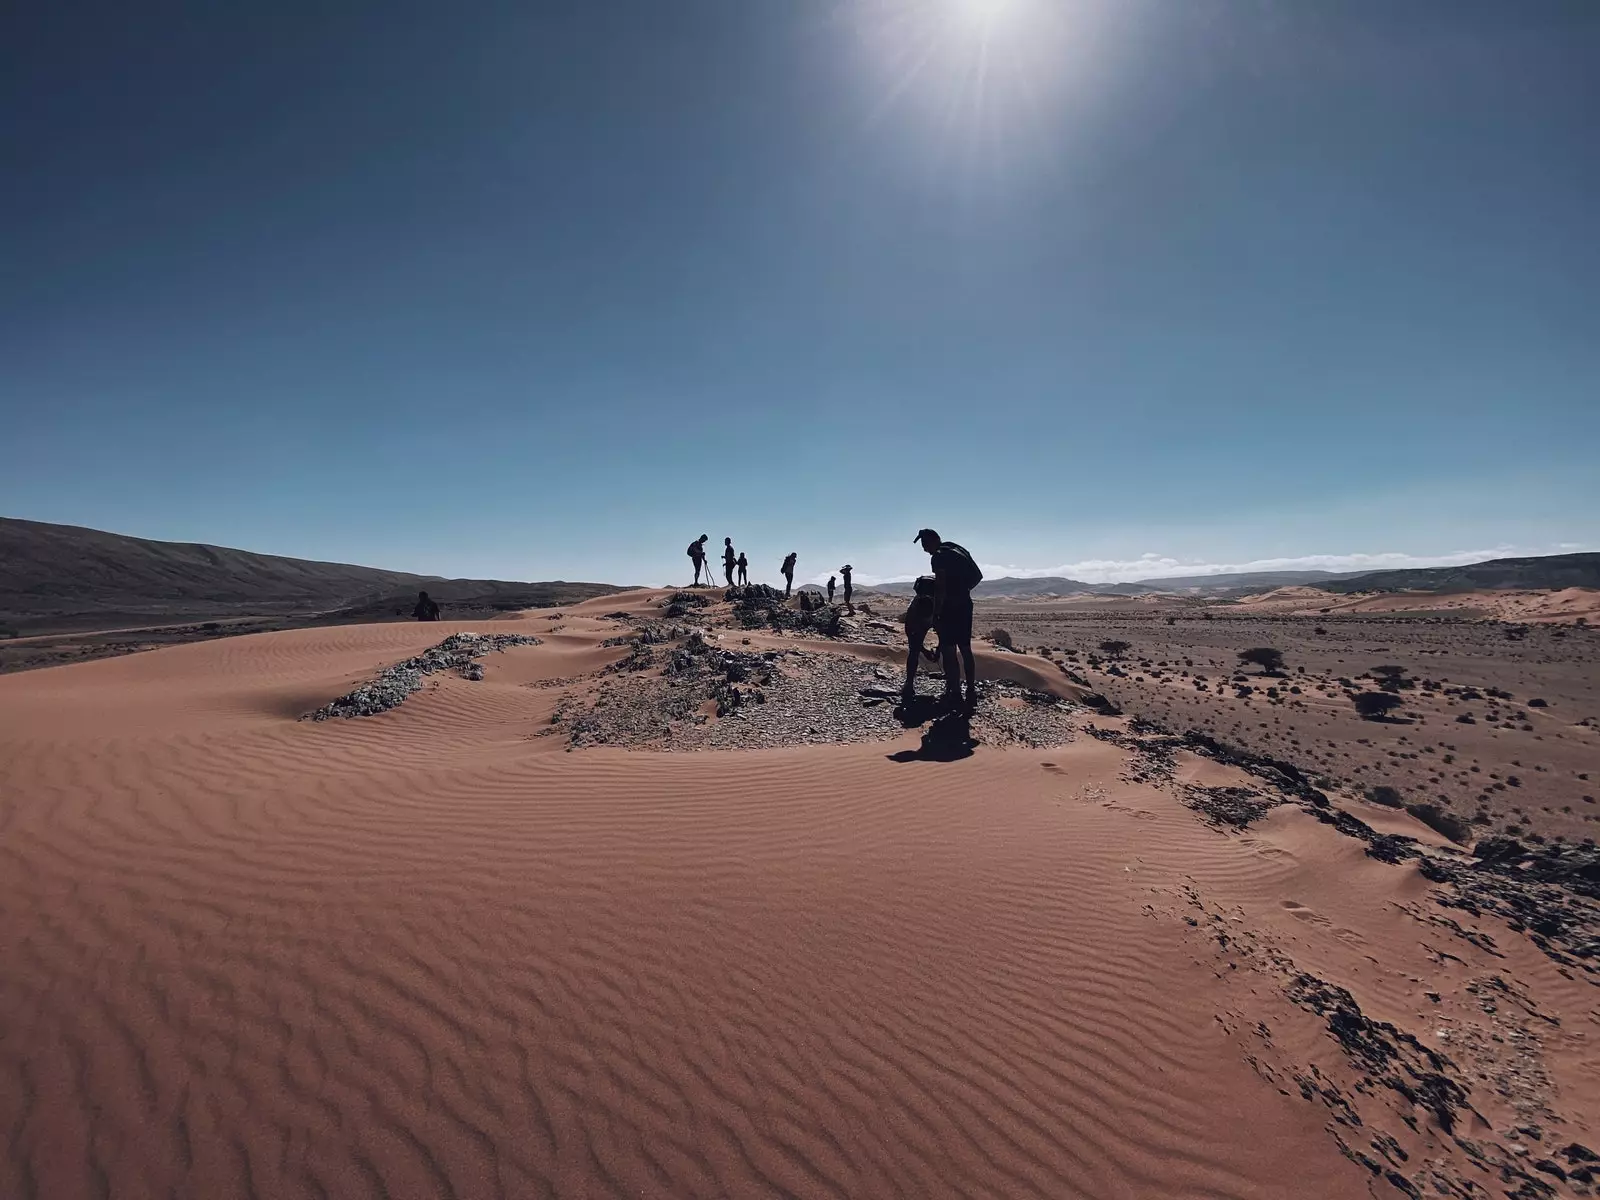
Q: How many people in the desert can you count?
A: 9